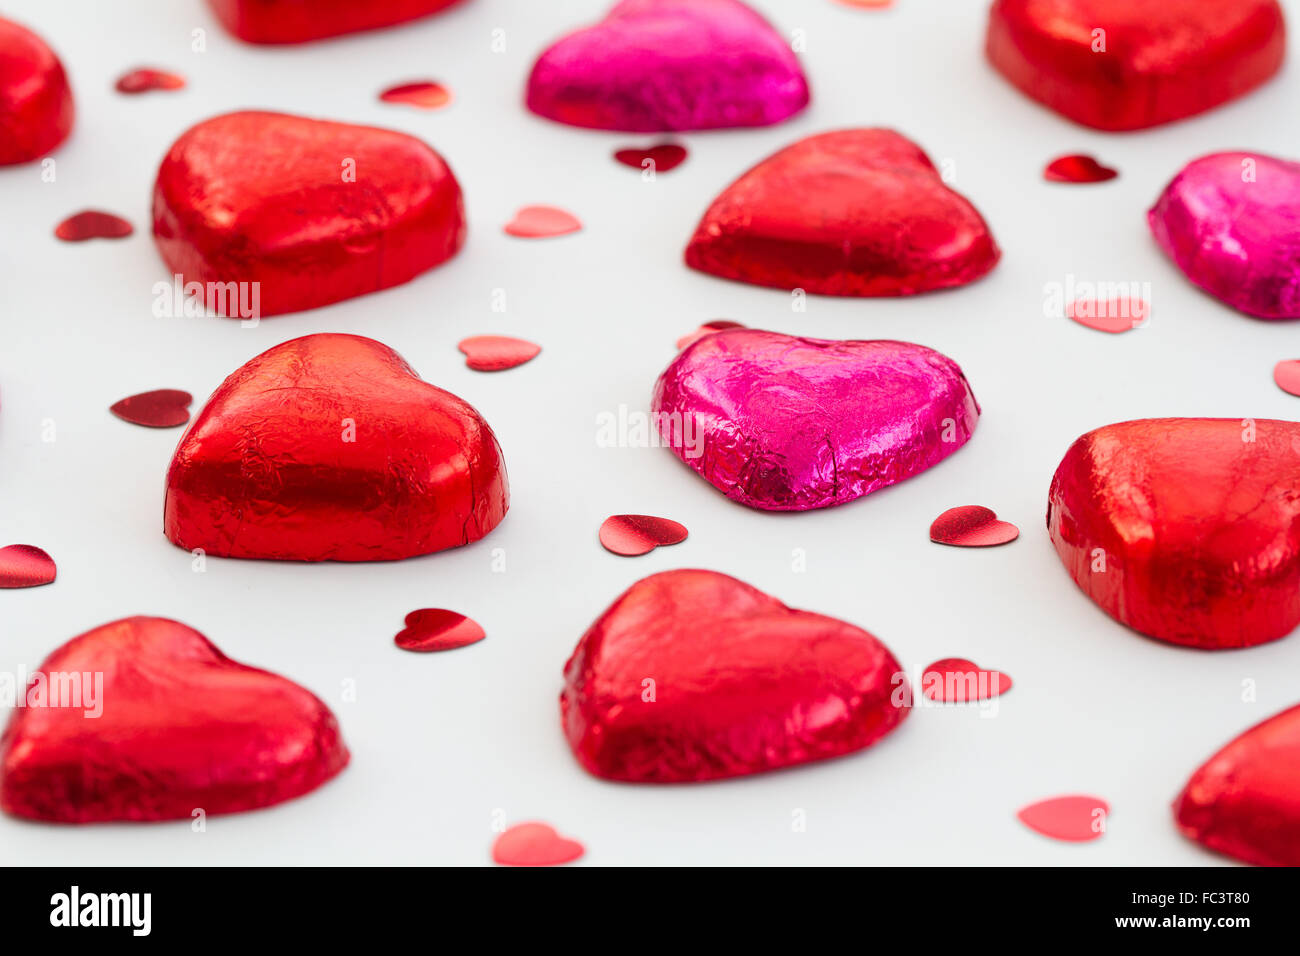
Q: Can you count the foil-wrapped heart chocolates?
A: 13